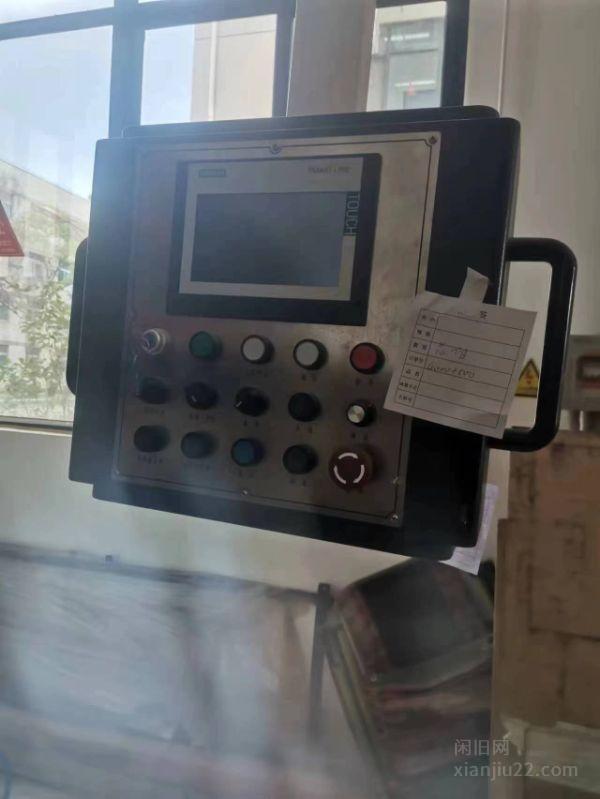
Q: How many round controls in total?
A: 15